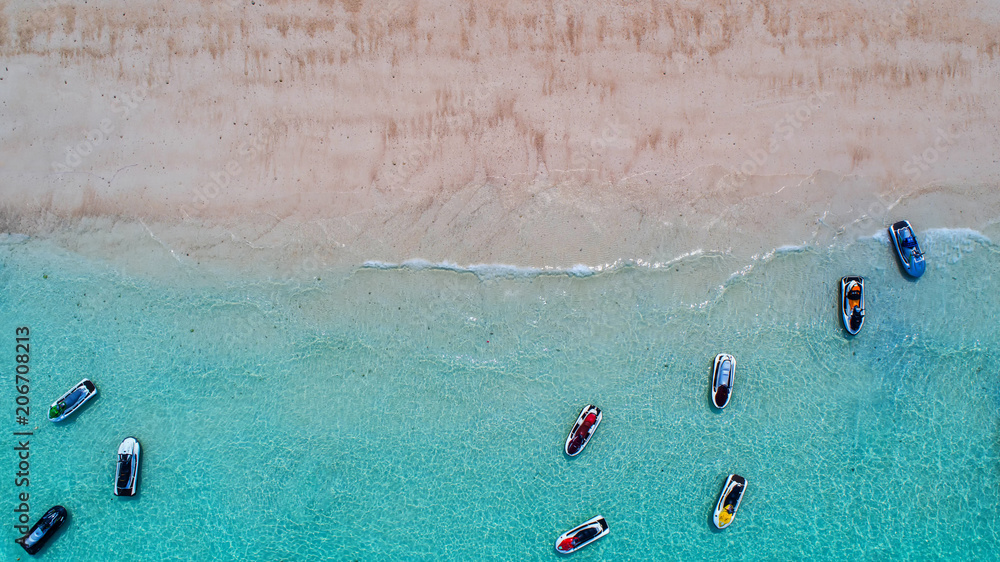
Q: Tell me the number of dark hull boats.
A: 1